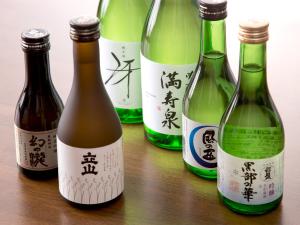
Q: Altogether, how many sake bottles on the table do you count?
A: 6